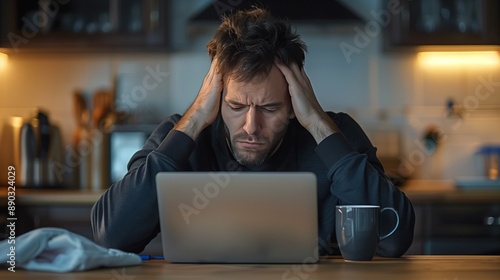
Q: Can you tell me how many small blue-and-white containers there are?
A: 1